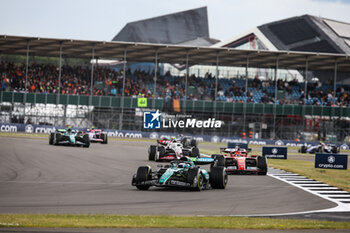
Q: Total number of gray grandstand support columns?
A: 11